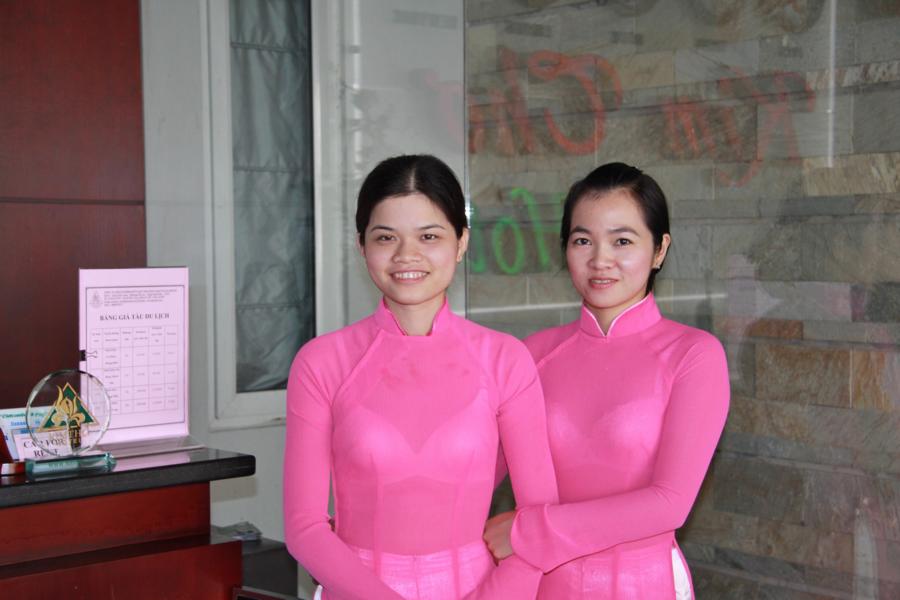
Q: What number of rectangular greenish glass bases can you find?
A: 1